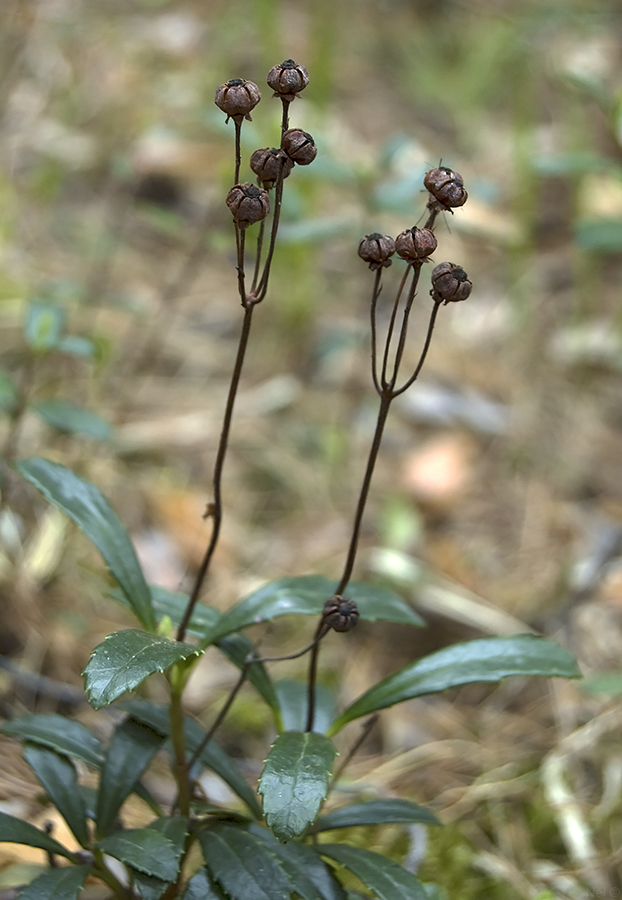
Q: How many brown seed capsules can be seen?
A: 10